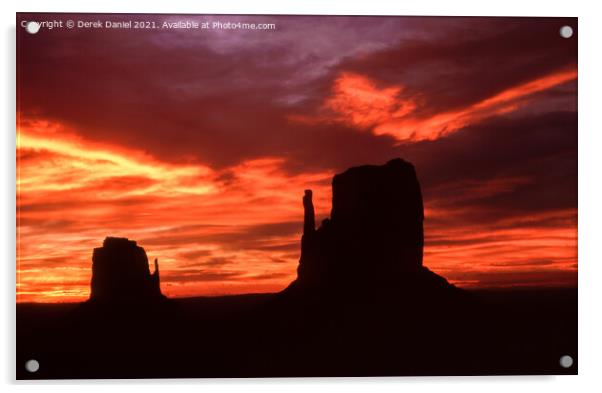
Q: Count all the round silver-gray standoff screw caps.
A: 4